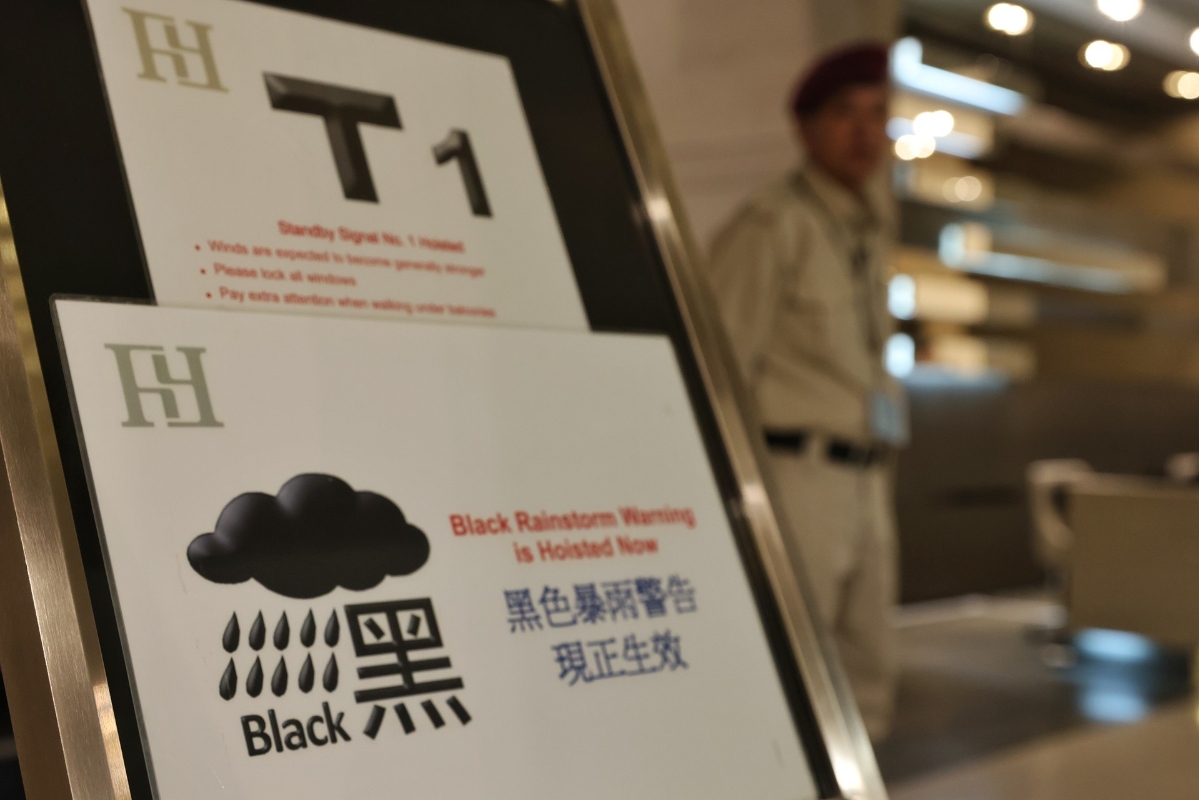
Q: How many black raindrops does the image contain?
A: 10